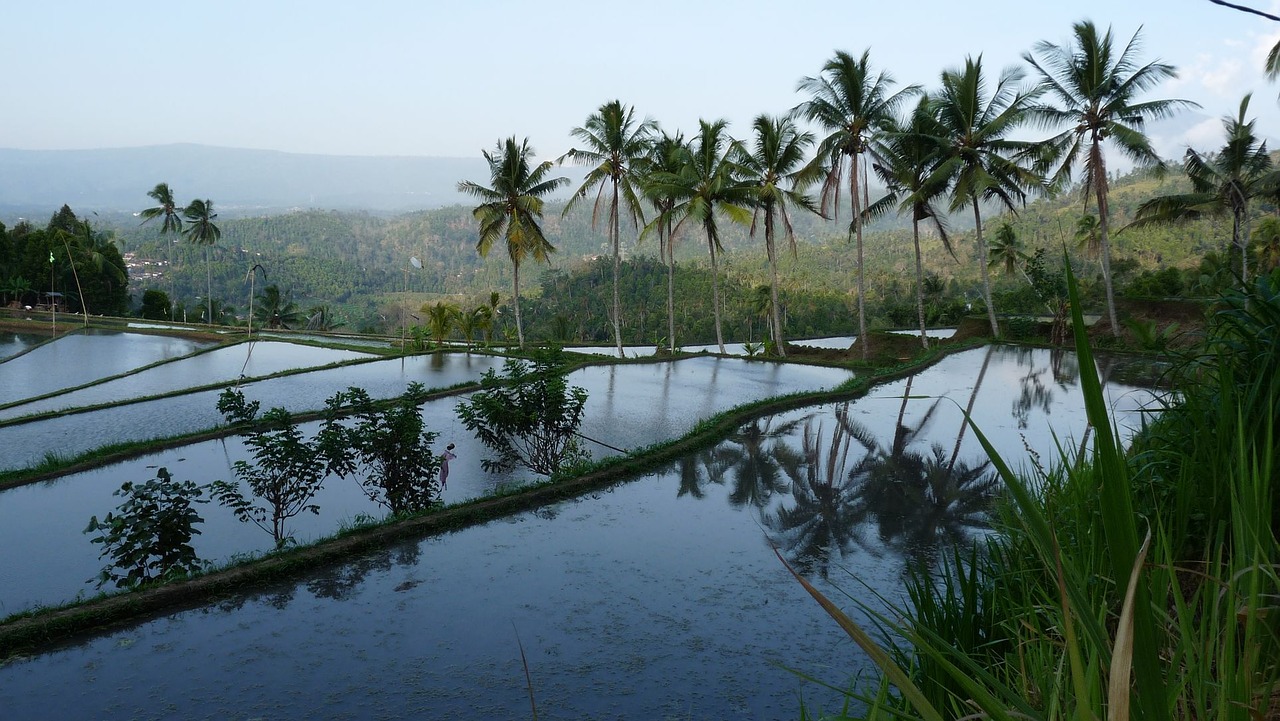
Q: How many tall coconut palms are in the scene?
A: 12